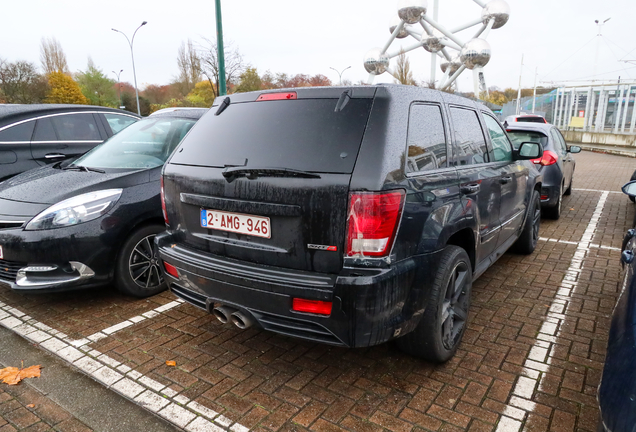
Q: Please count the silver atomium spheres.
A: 7